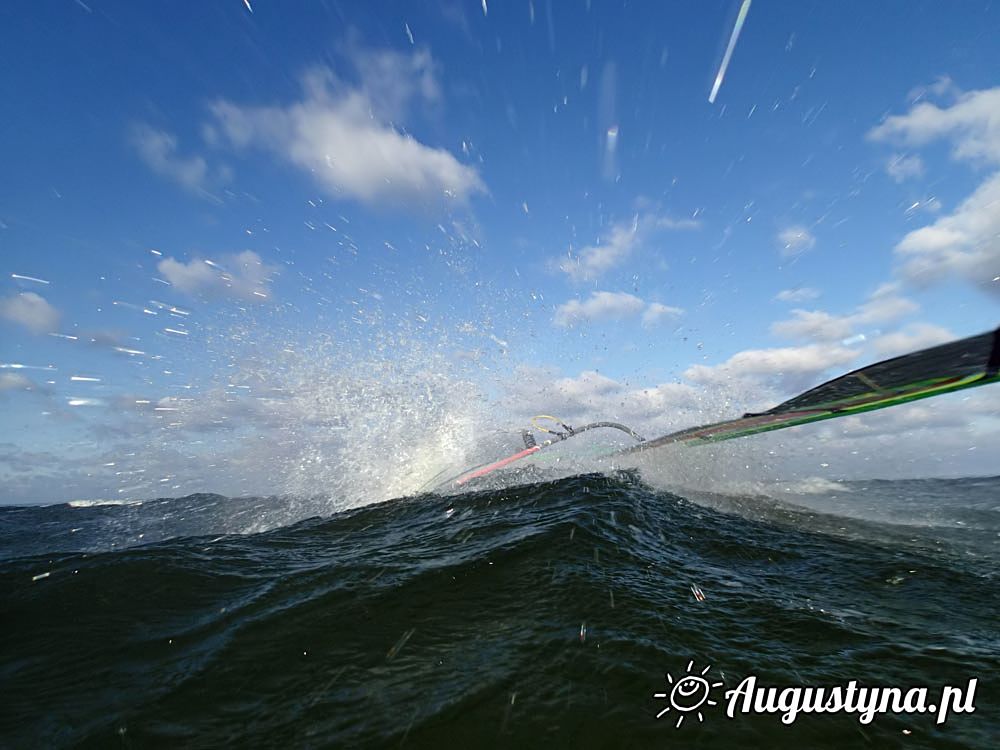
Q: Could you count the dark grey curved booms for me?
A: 1